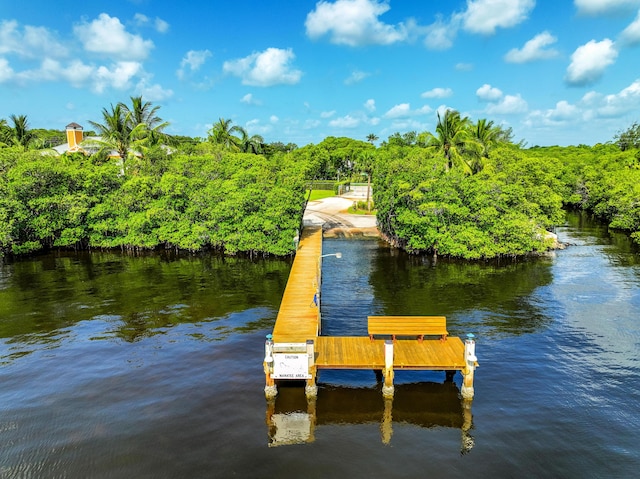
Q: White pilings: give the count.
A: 4